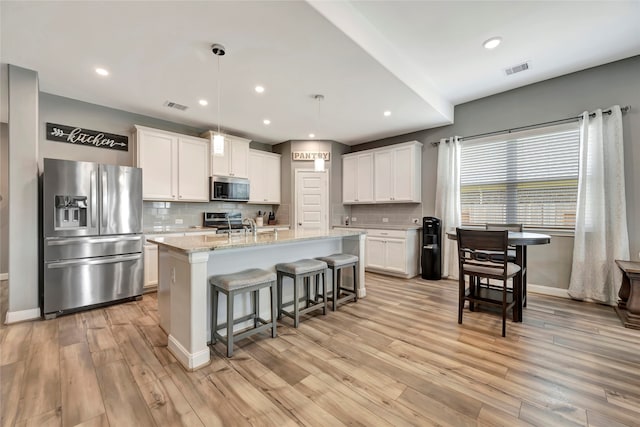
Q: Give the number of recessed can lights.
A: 7